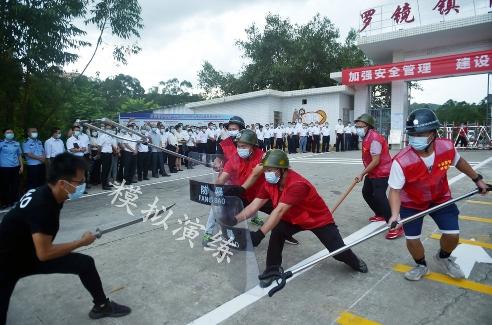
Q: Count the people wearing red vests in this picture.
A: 5